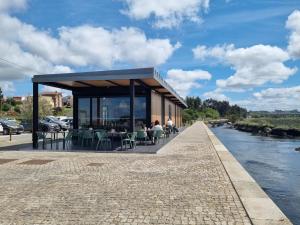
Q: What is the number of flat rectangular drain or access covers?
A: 3